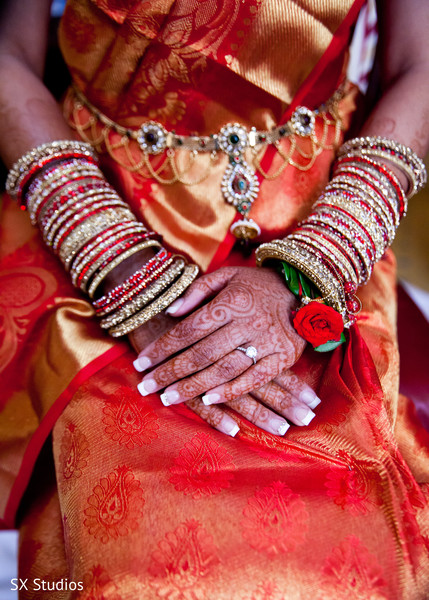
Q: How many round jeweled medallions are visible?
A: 3